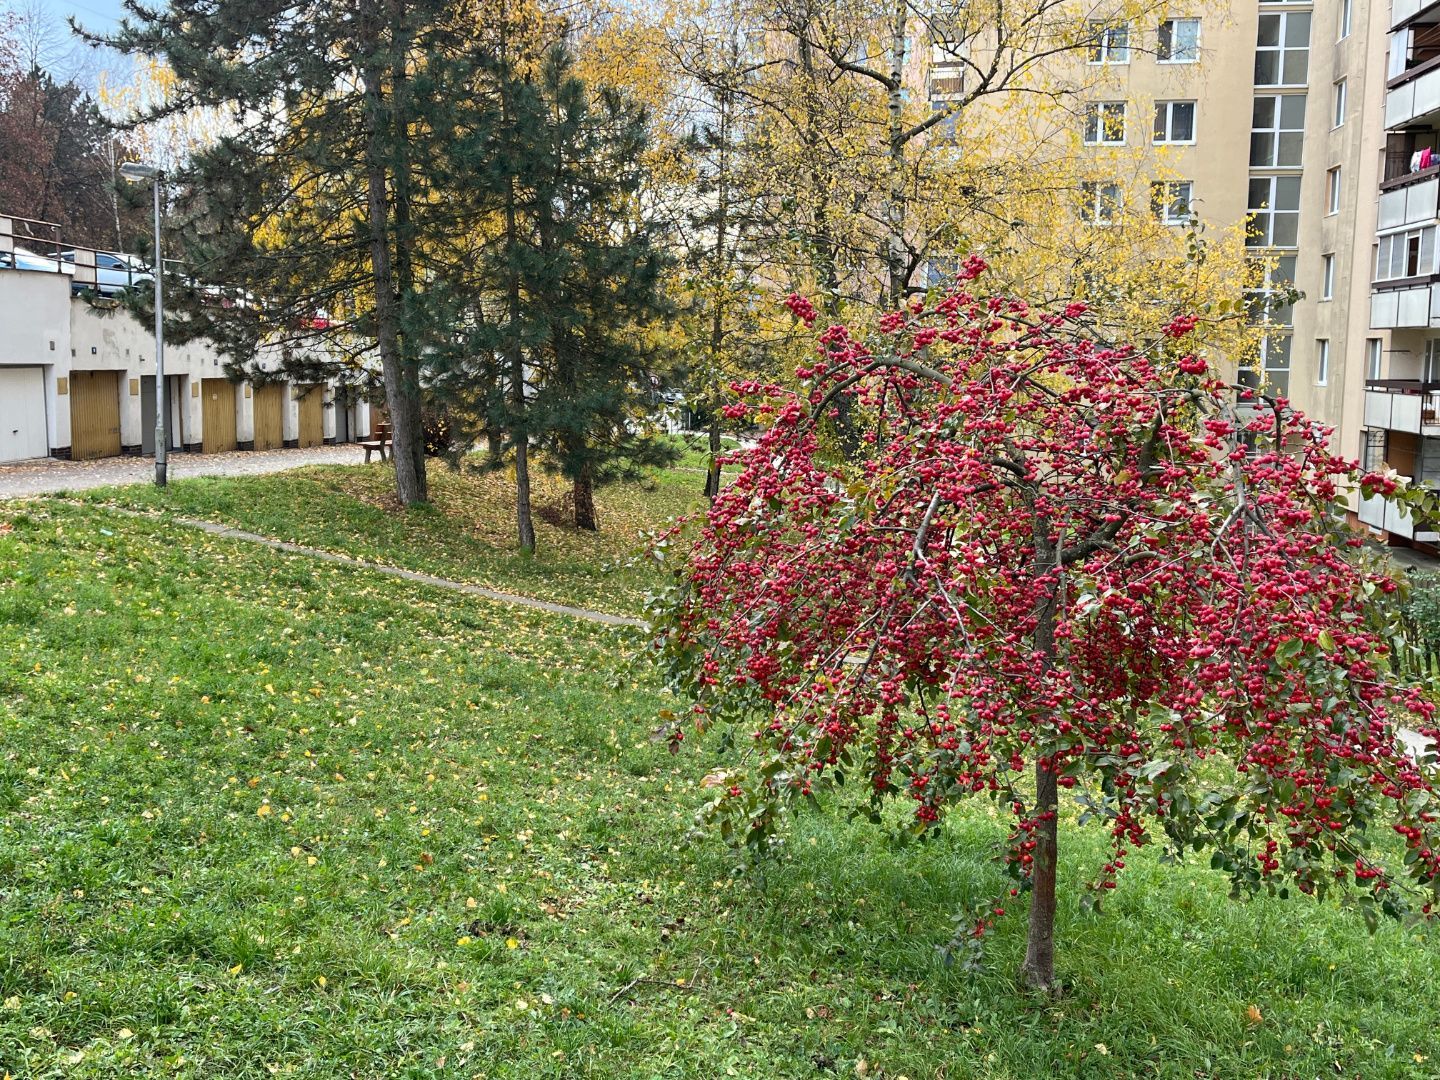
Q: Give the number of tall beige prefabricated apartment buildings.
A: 1